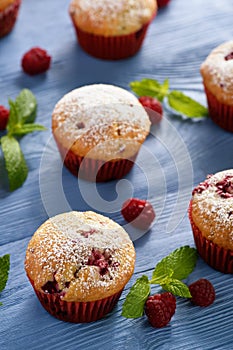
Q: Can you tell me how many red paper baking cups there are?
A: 6